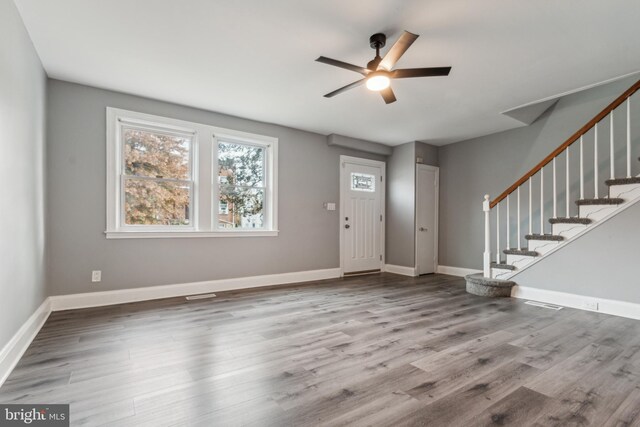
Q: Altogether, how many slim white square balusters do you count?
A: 11